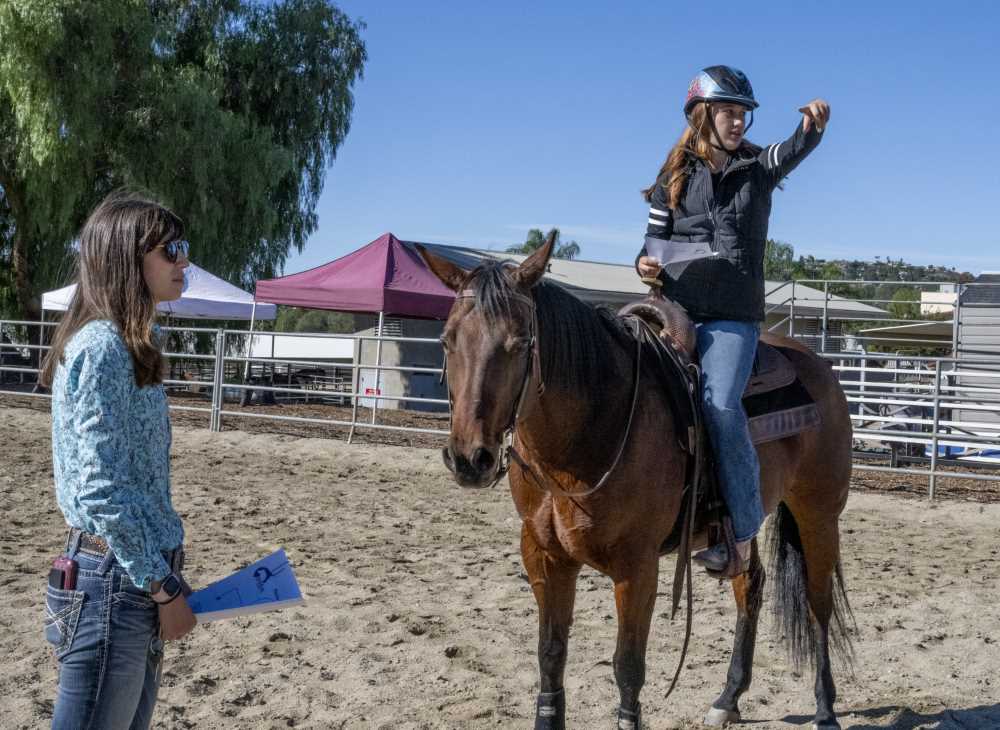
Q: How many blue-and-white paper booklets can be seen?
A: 1